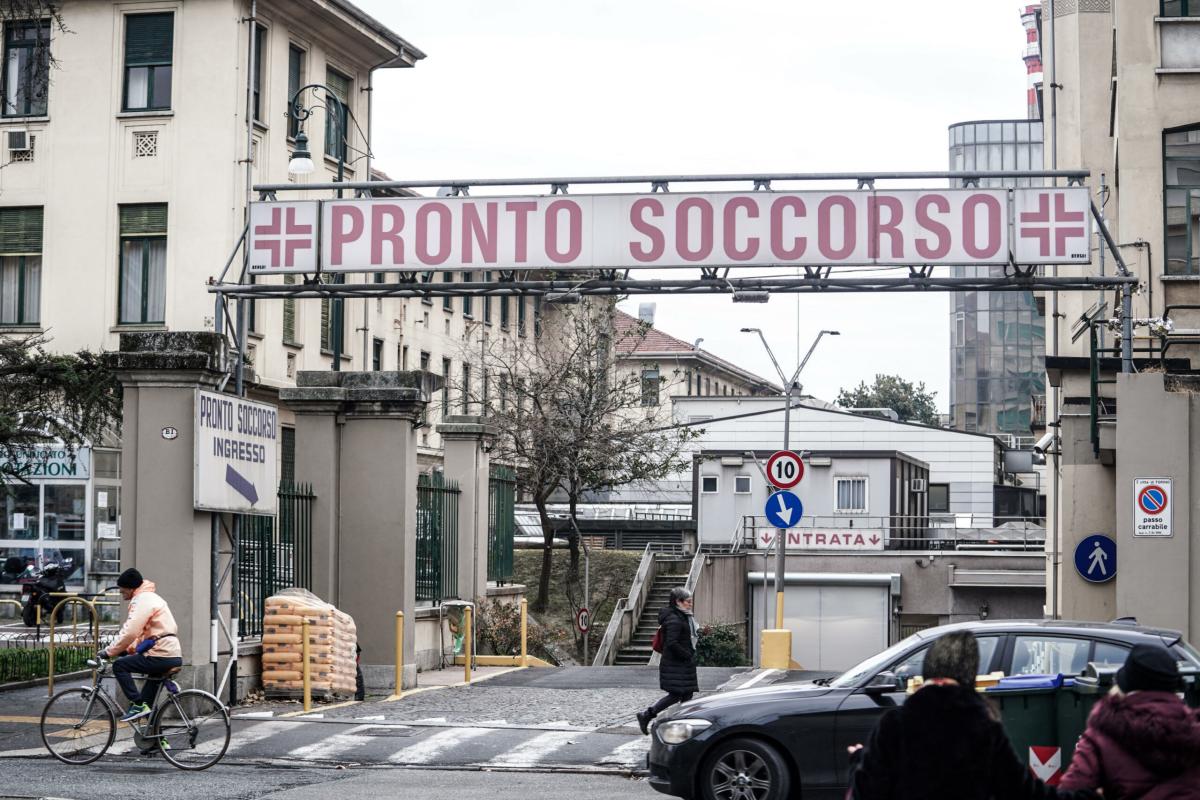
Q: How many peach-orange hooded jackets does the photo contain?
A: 1